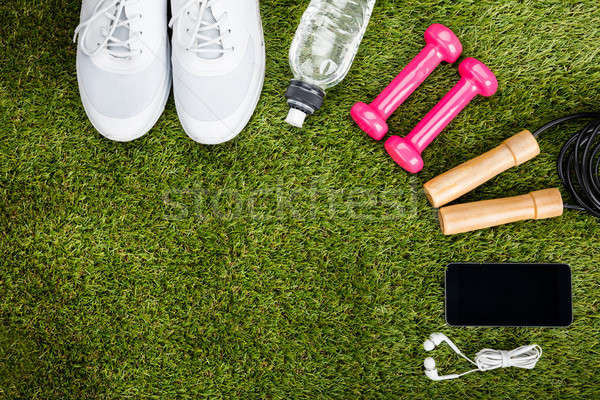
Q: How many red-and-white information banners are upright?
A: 0